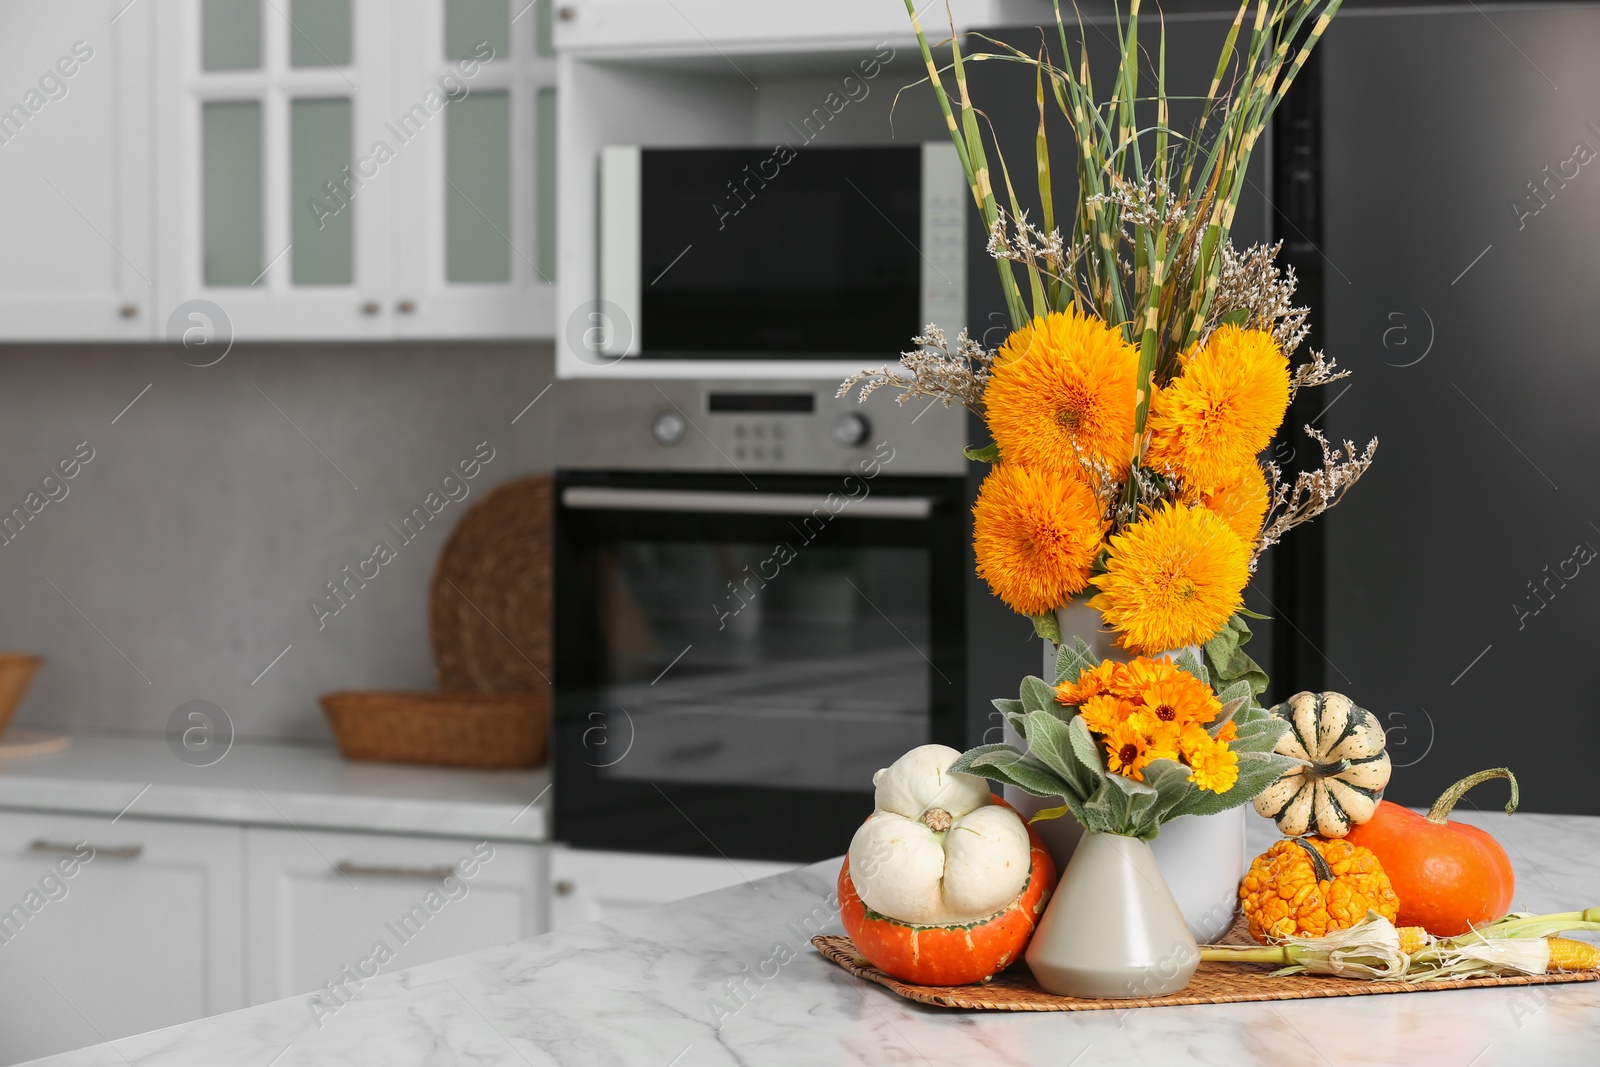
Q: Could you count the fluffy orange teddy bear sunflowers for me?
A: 5